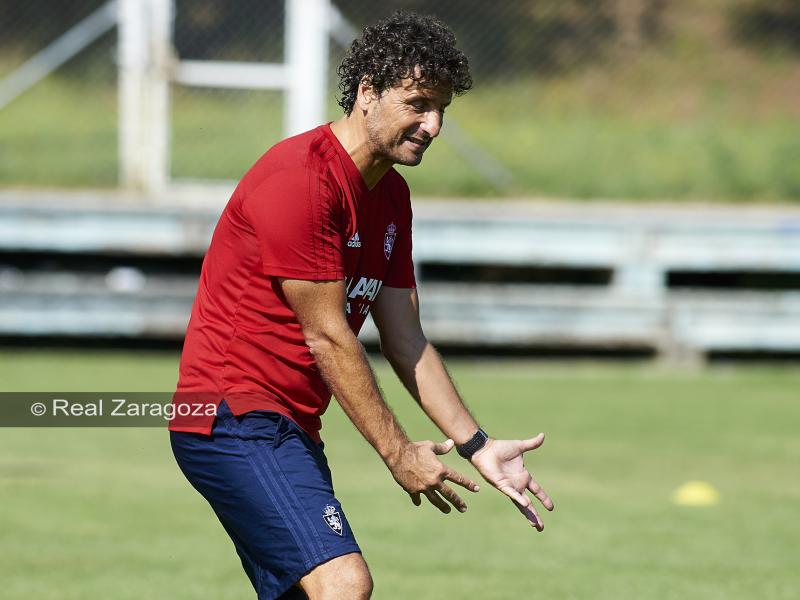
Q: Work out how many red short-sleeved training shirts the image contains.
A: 1